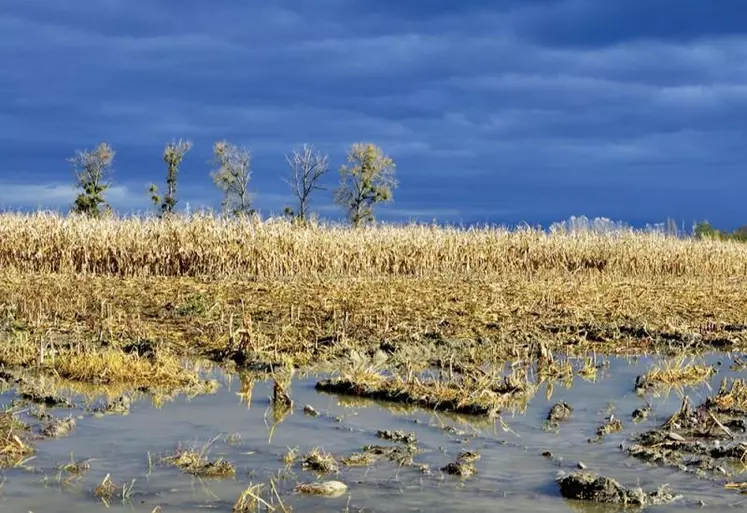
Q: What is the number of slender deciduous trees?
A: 5